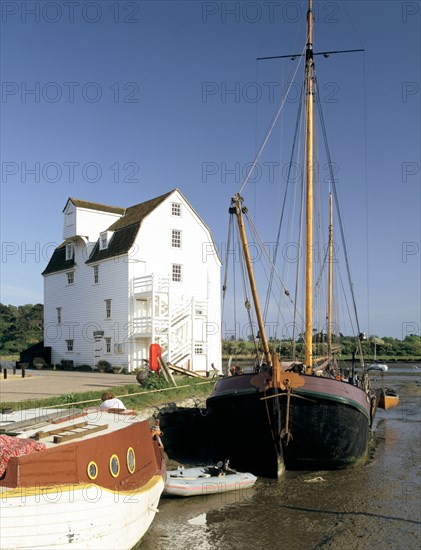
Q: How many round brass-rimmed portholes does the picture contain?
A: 3